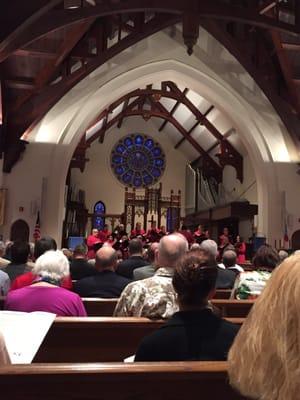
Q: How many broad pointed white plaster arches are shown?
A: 1